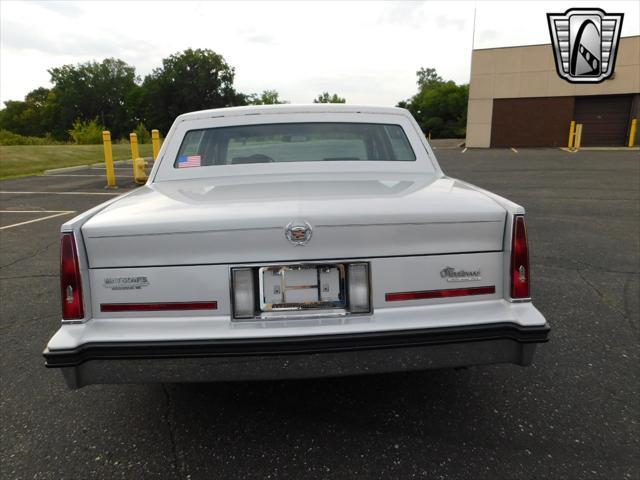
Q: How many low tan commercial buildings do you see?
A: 1